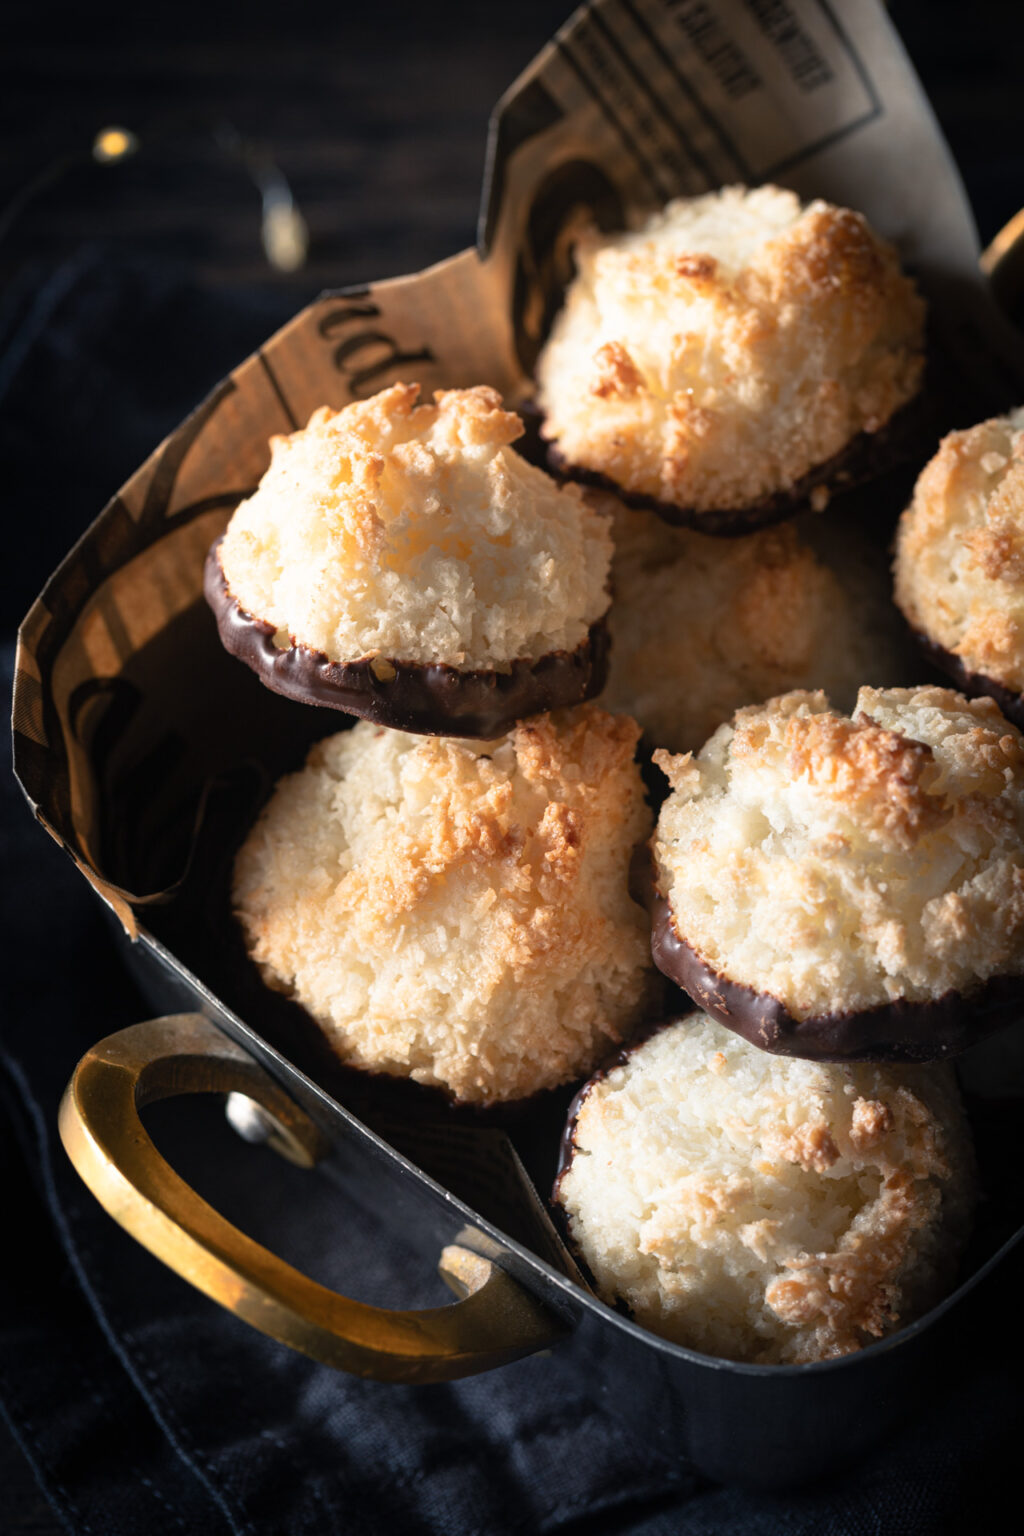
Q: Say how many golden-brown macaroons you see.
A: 7